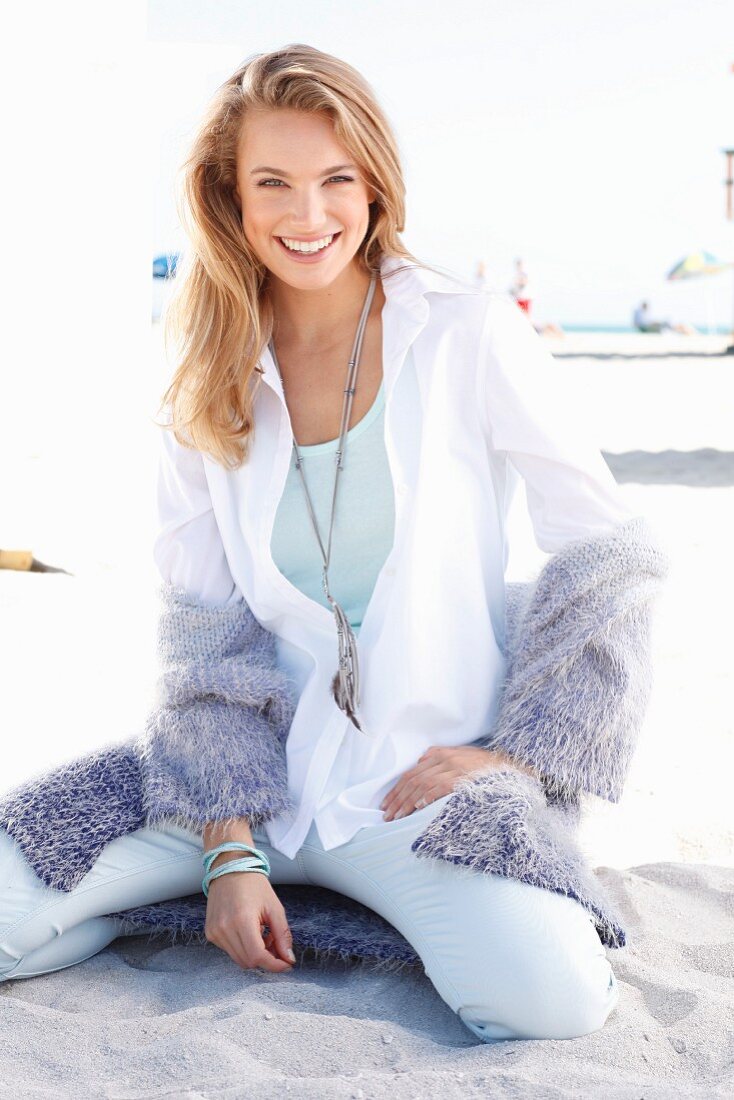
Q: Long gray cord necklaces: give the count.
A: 1